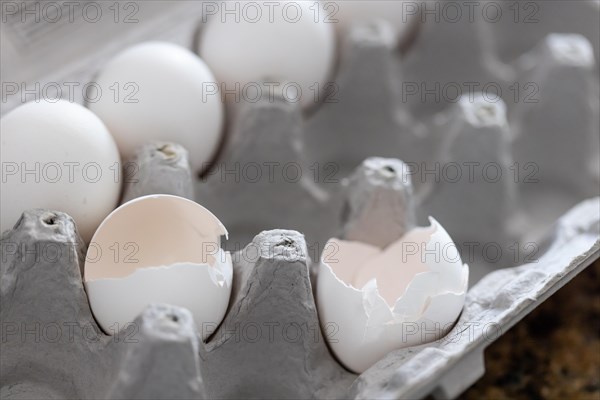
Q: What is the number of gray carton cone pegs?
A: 9